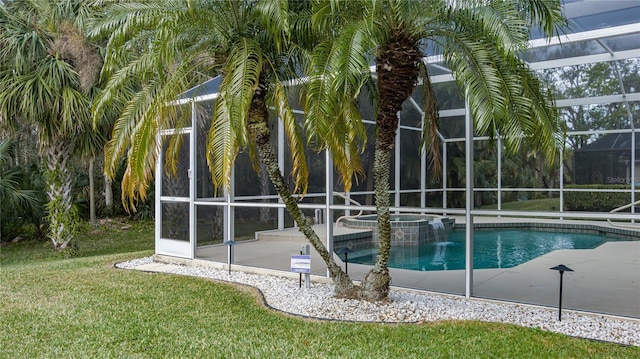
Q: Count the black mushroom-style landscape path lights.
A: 3